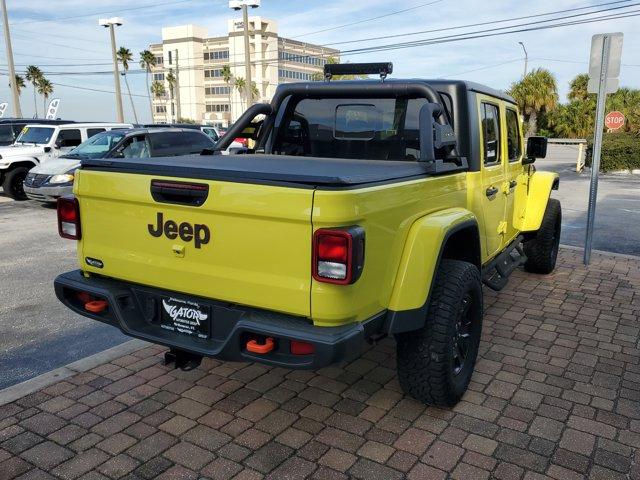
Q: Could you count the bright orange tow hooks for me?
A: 2